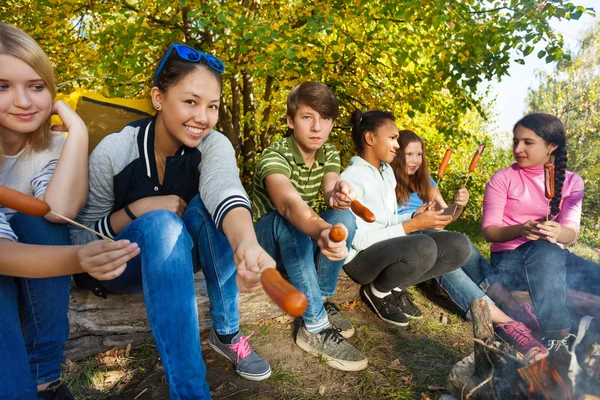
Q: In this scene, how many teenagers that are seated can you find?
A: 6